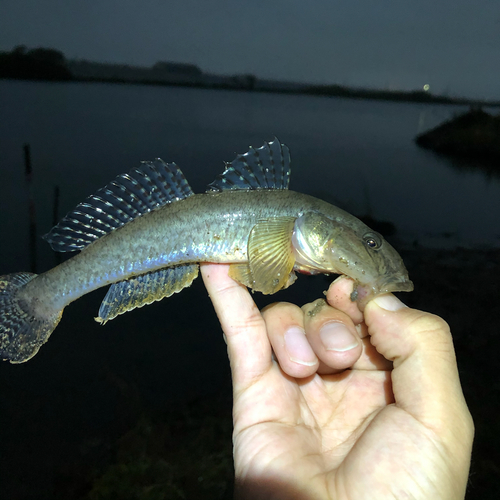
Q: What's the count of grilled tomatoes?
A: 0